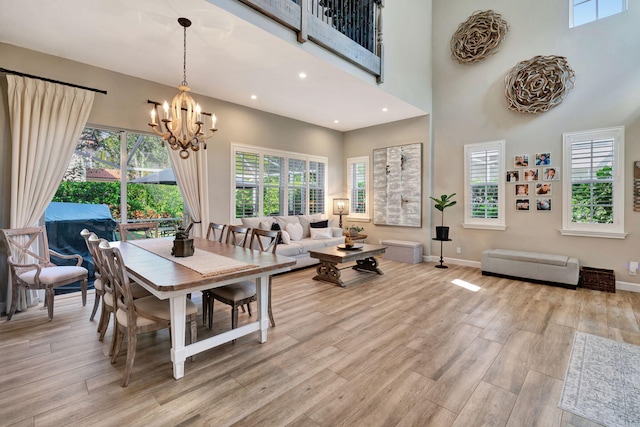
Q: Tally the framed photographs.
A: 9